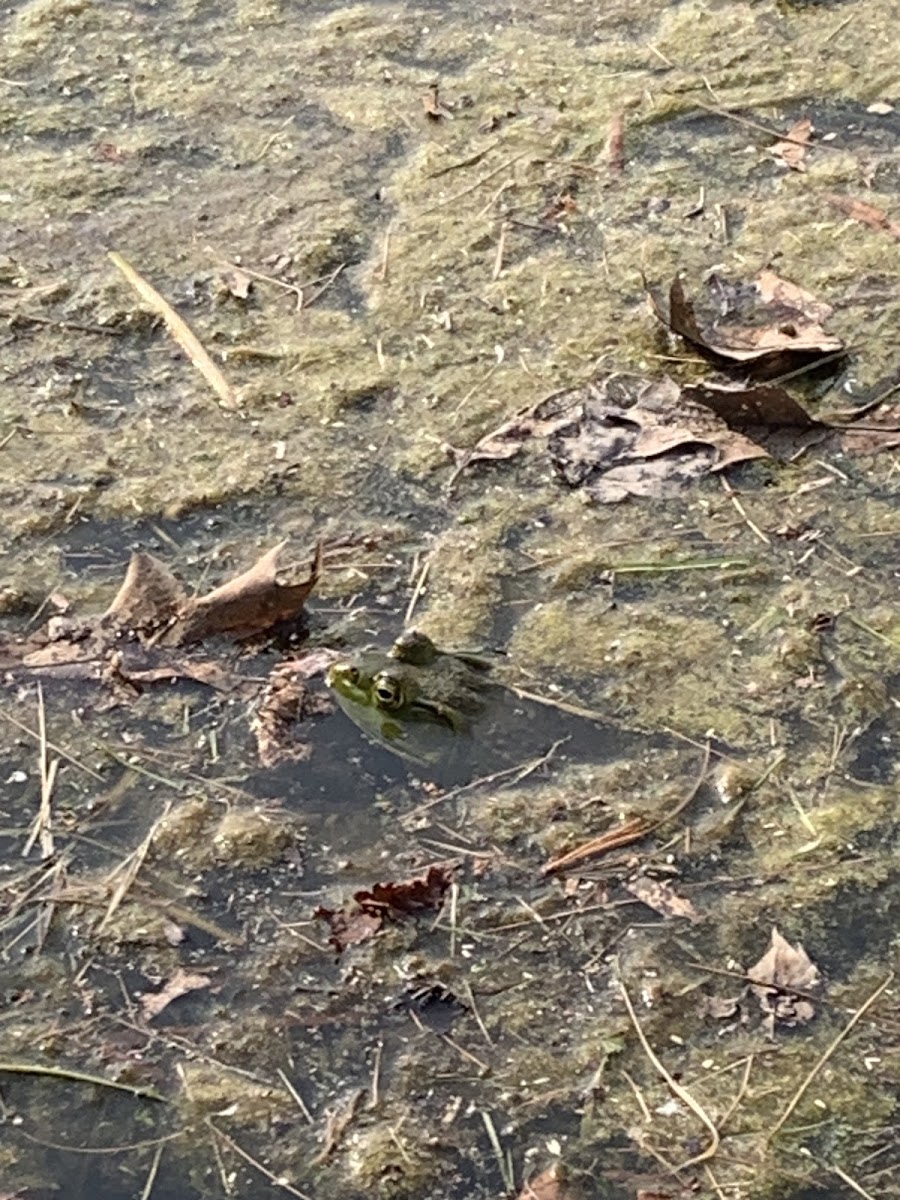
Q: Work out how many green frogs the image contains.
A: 1